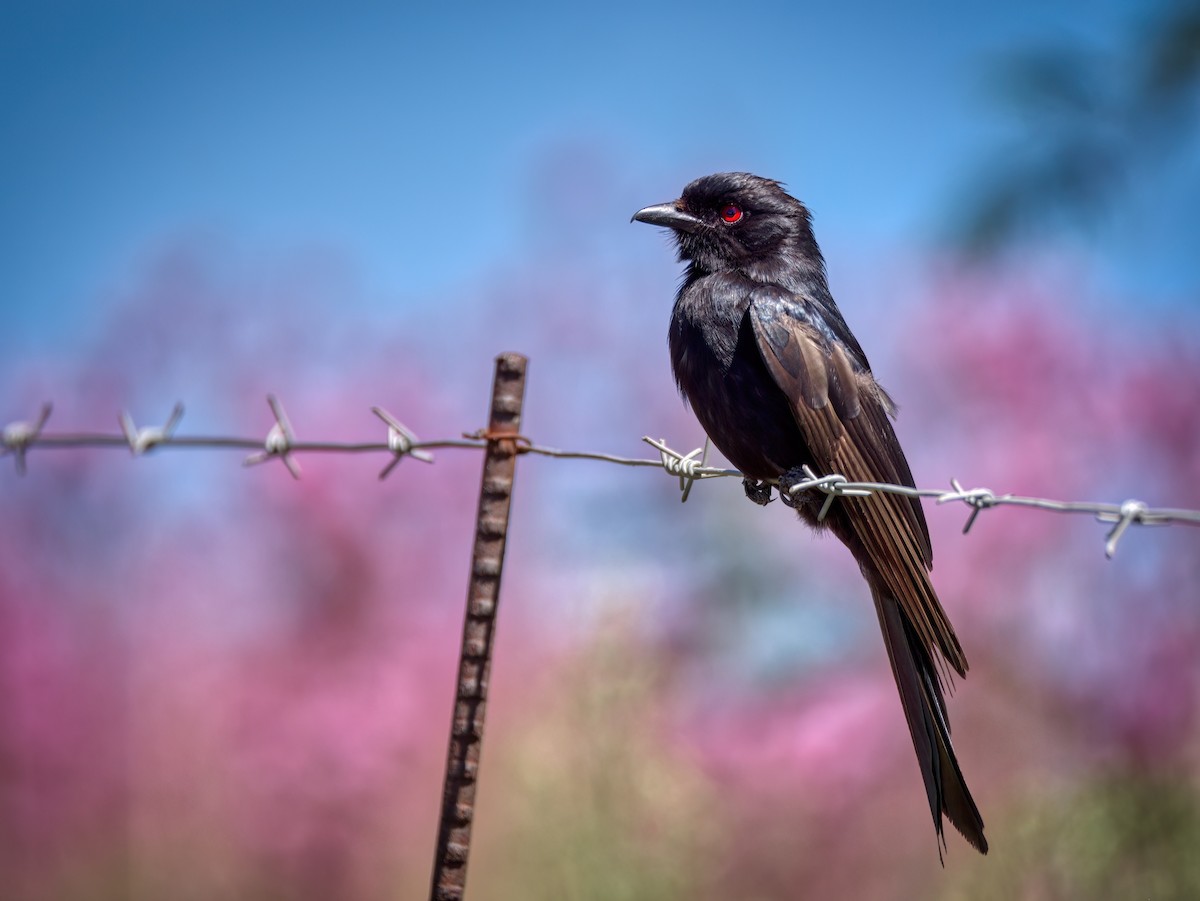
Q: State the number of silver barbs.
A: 8